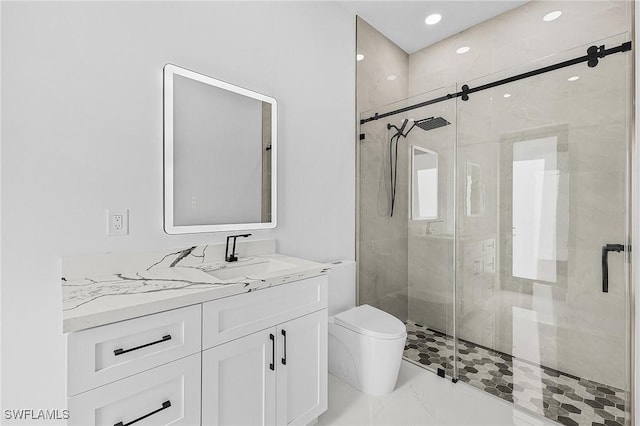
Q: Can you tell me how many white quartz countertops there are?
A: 1